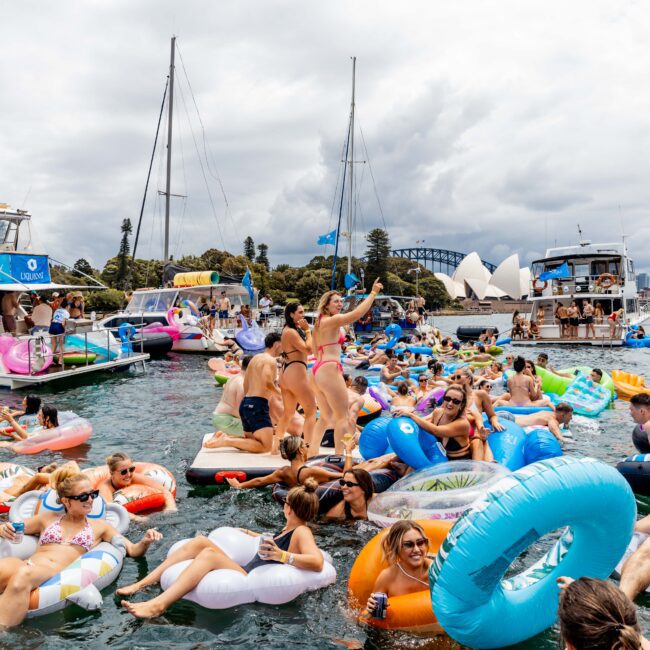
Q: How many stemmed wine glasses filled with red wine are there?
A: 0